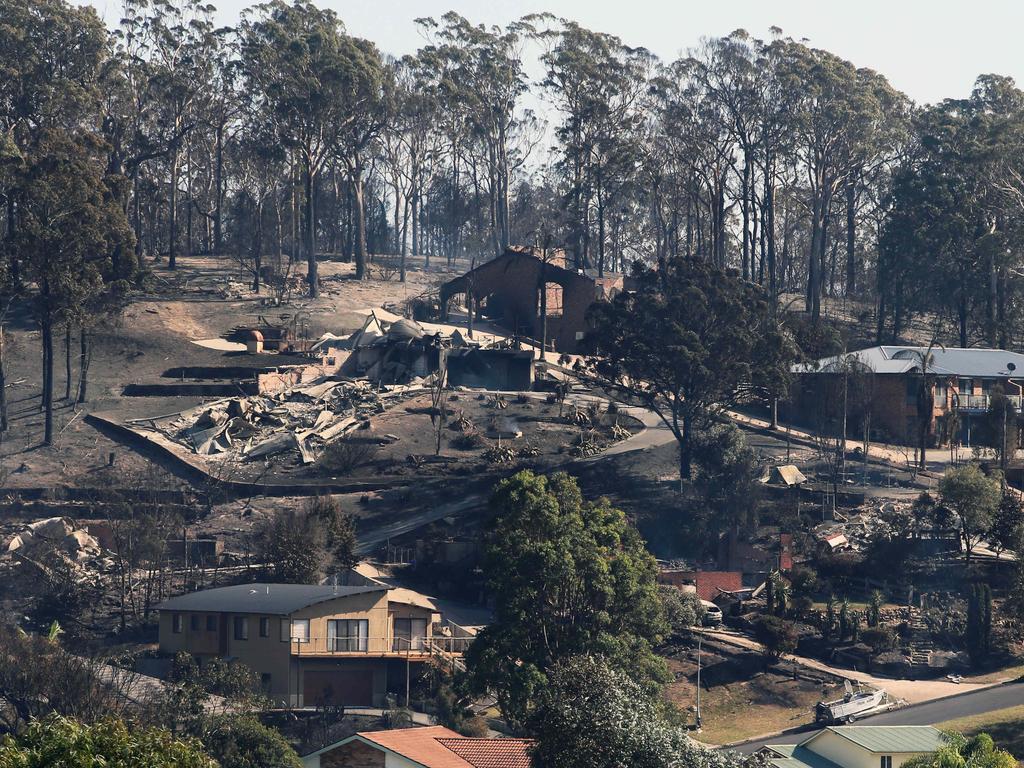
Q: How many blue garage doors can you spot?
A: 0